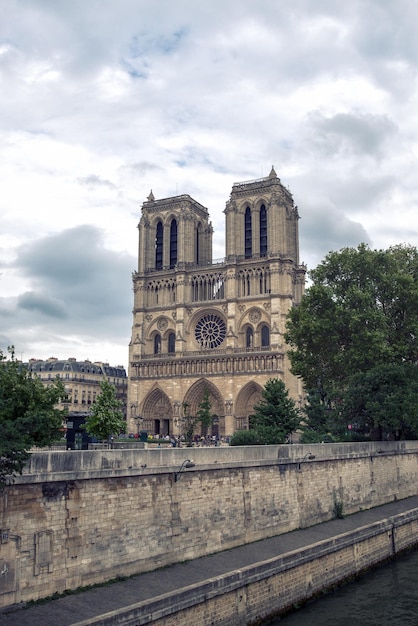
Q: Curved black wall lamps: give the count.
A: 3